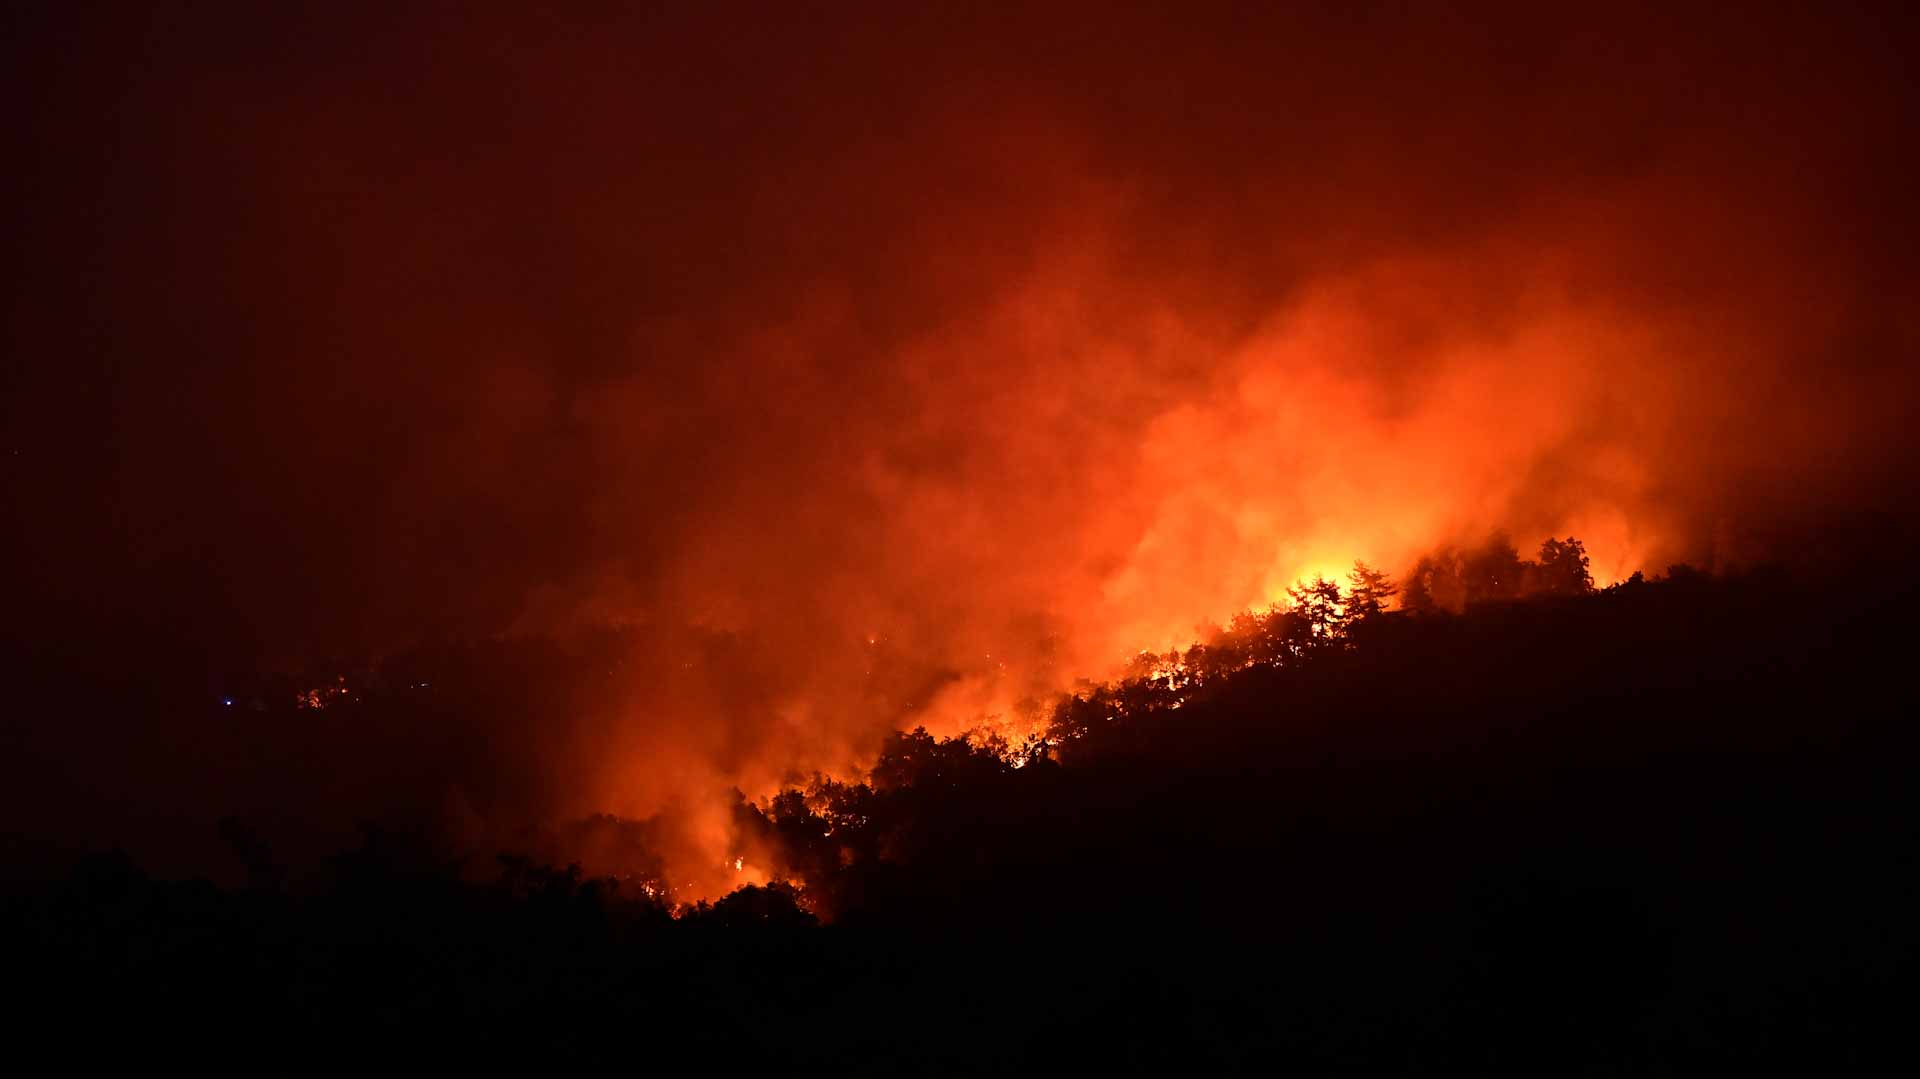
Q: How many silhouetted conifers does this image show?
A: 2